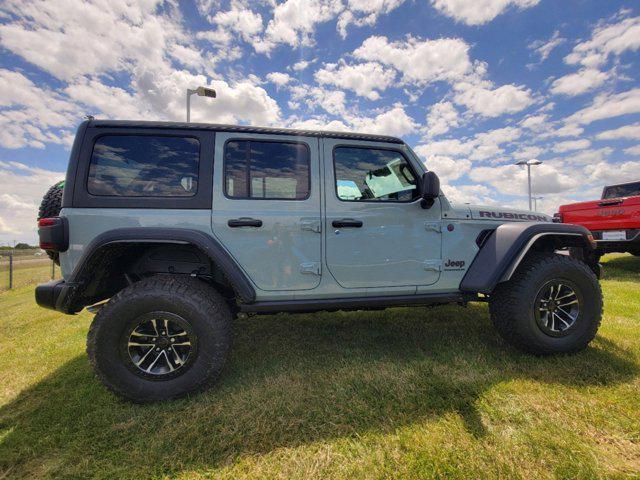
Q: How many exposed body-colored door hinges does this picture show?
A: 4